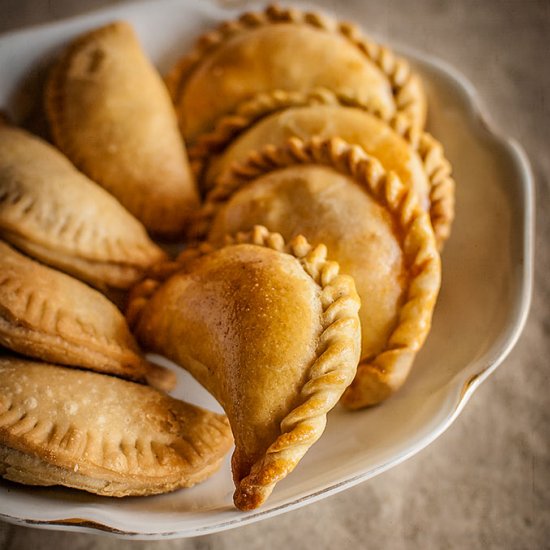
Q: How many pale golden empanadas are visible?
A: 4